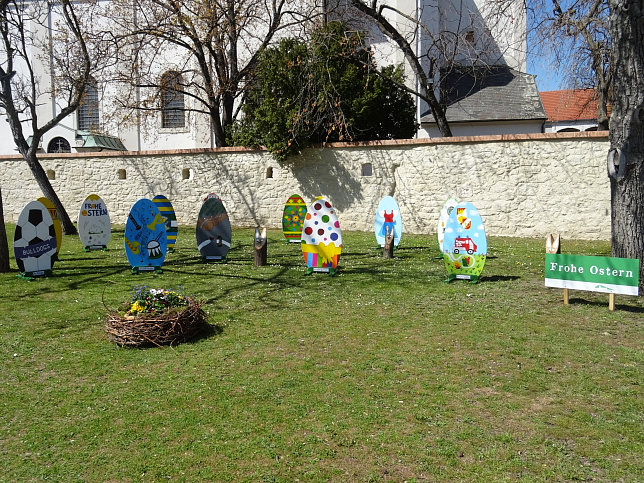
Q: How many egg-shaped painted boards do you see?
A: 11